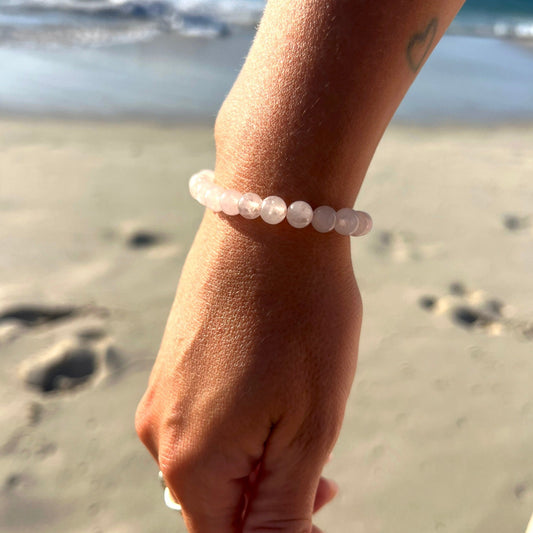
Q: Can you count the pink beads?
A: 11